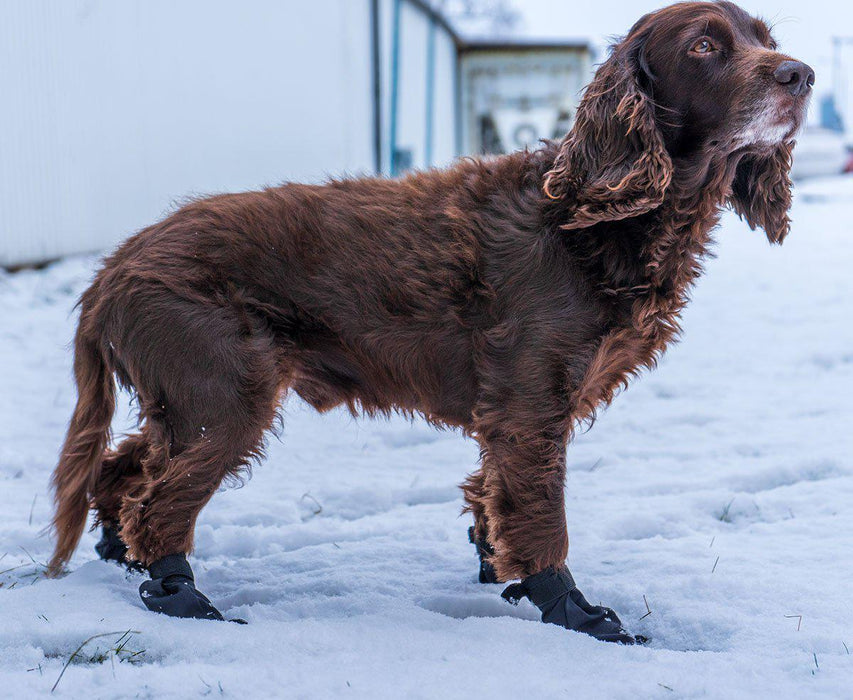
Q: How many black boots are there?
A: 4